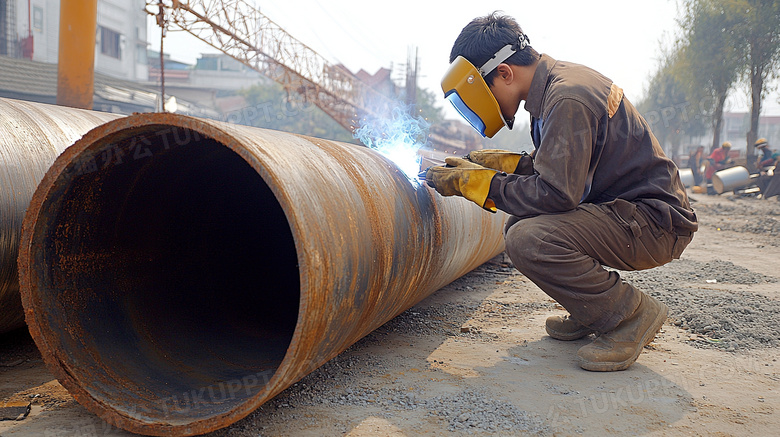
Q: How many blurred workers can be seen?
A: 3